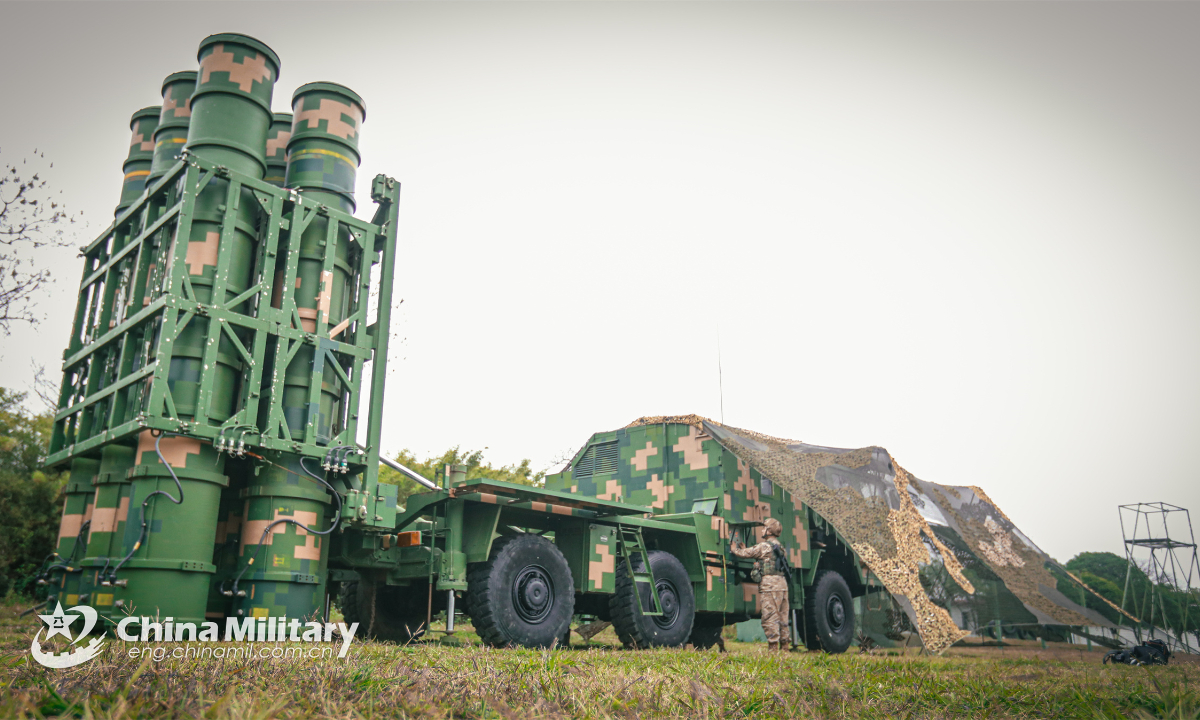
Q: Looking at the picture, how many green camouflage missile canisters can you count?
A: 5